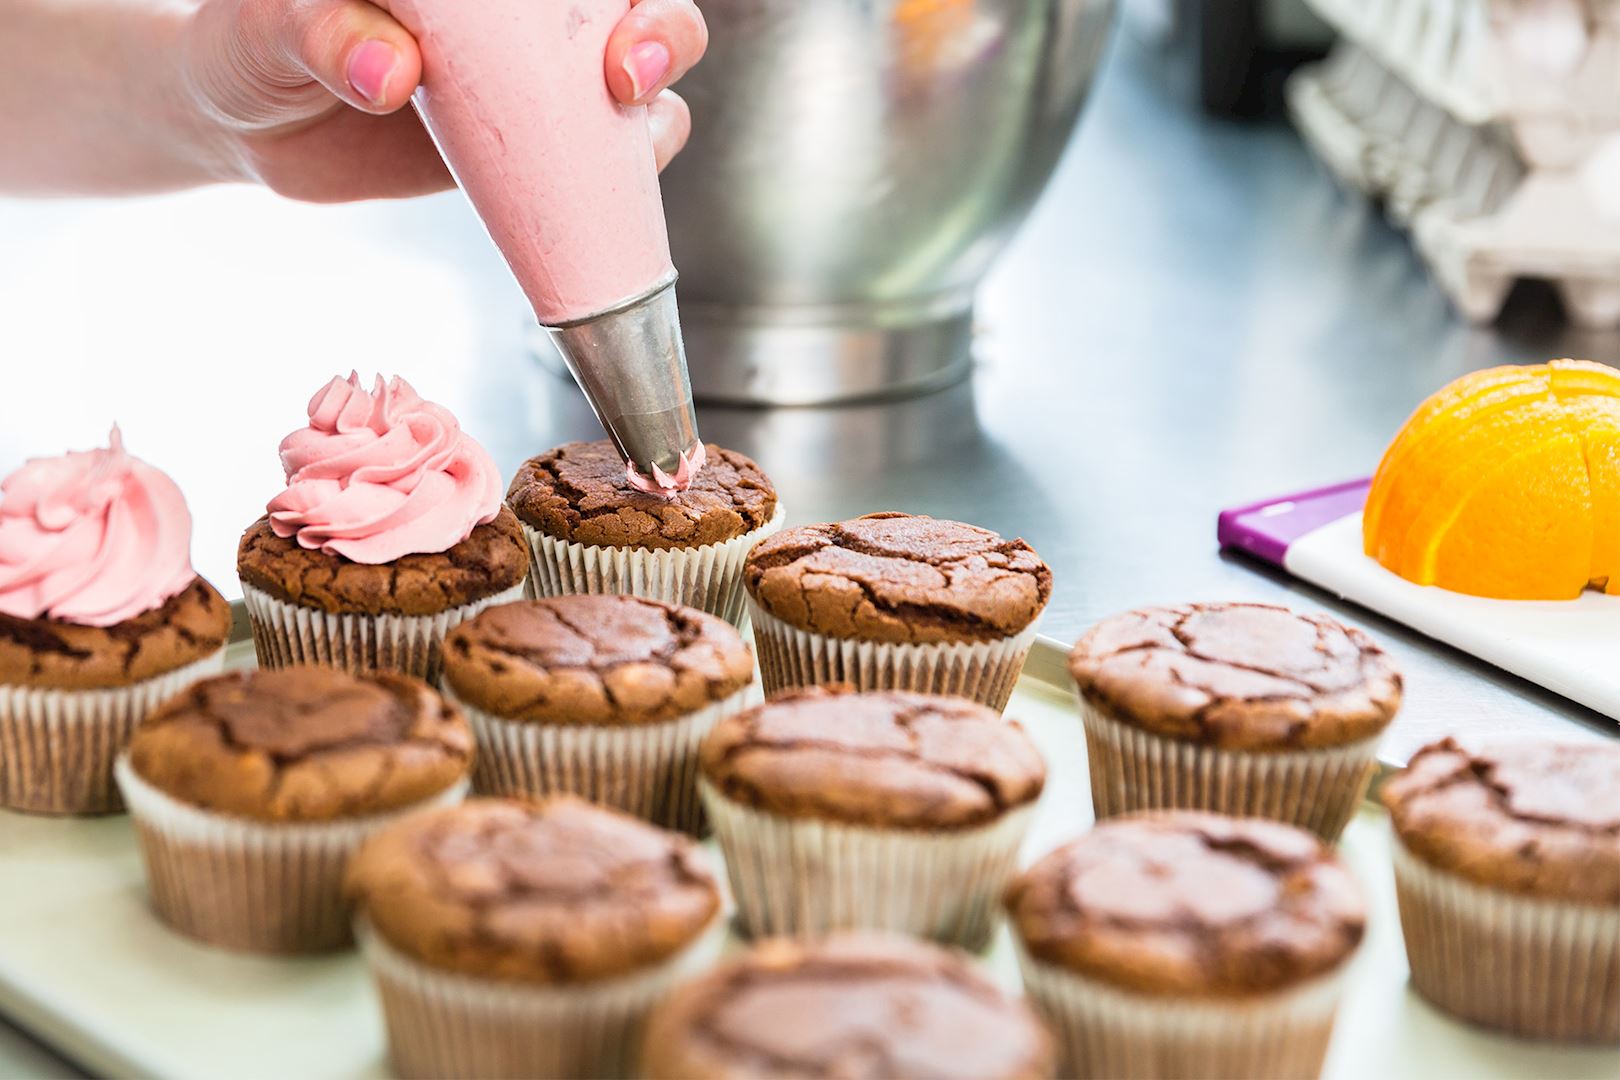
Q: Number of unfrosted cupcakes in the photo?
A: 9